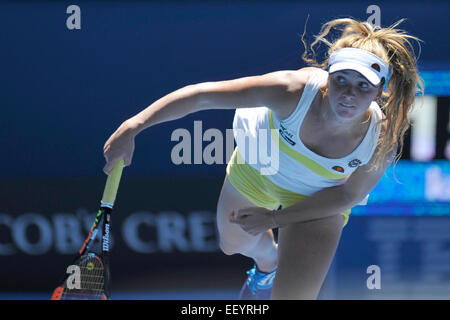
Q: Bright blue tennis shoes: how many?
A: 1